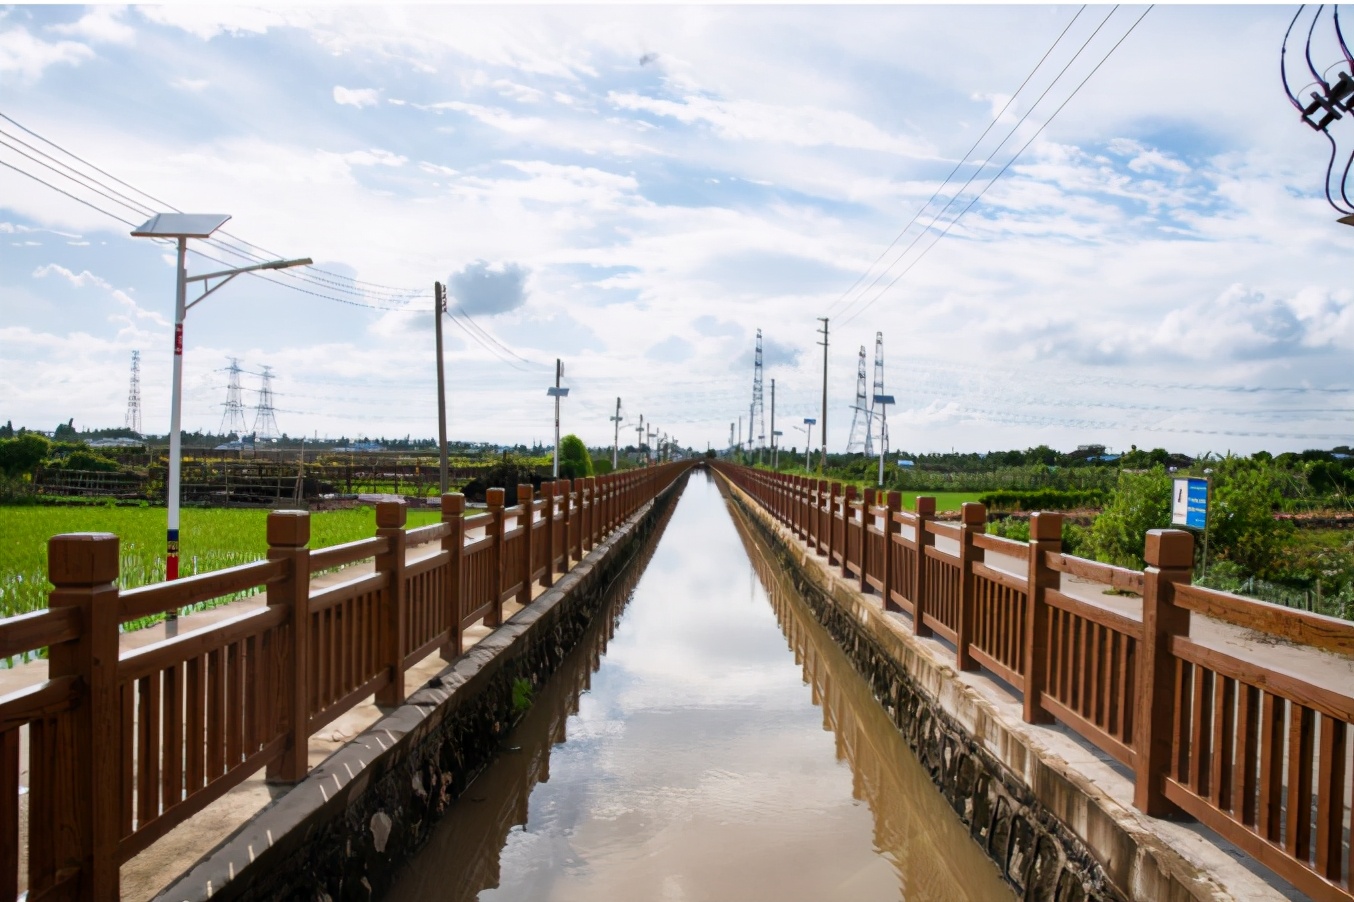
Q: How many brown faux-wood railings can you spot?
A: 2